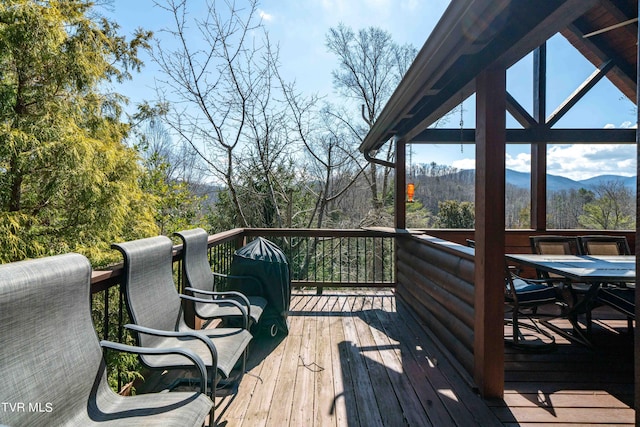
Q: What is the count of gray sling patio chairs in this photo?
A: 3